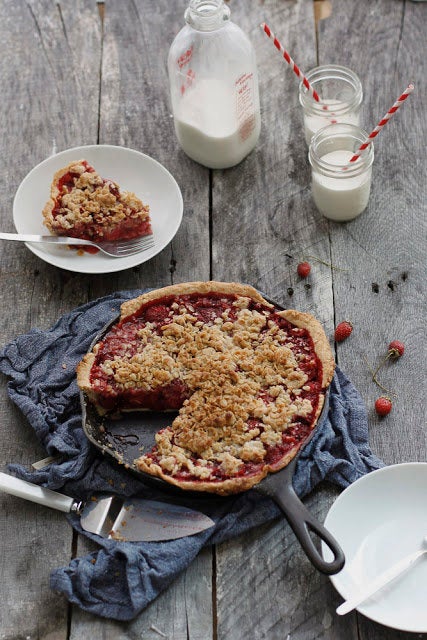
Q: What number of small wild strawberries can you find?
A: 4